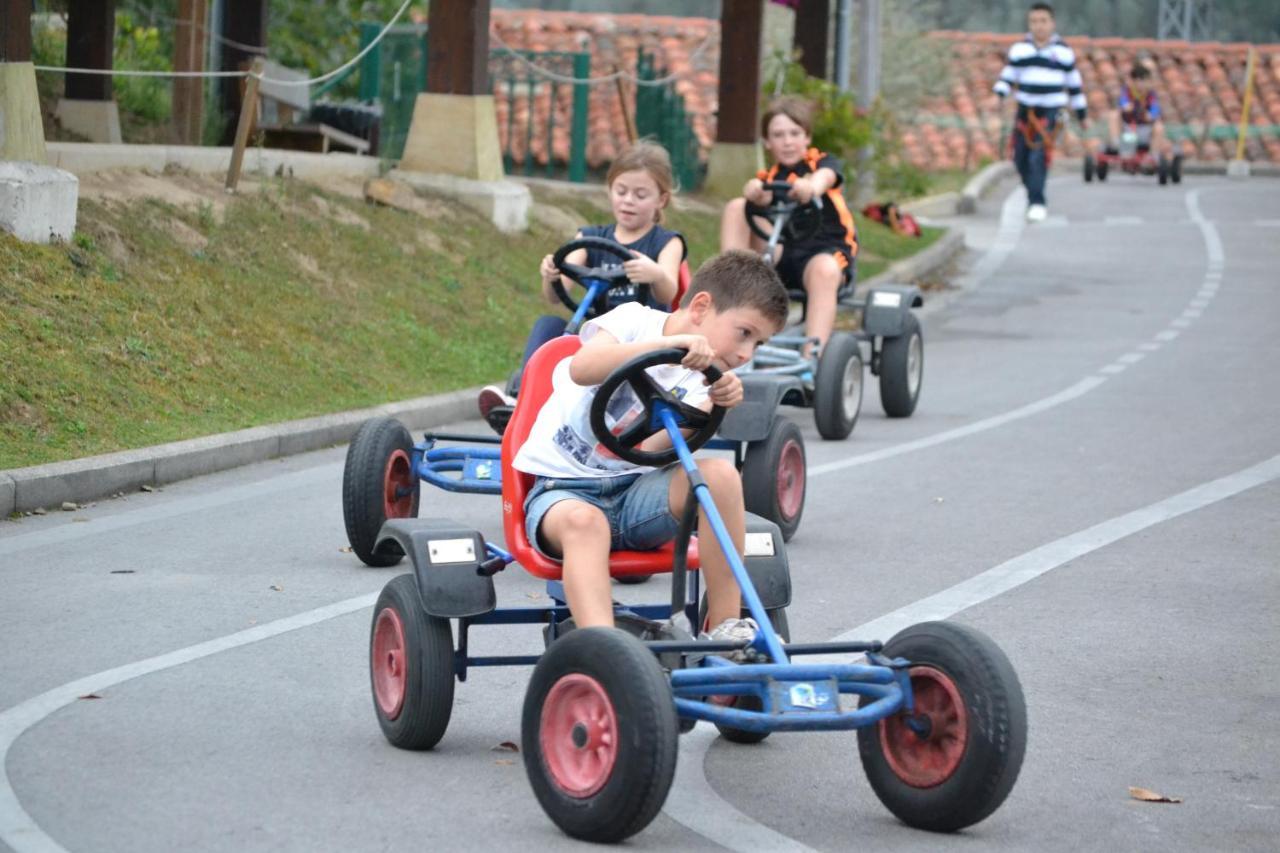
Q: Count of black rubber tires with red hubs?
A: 6